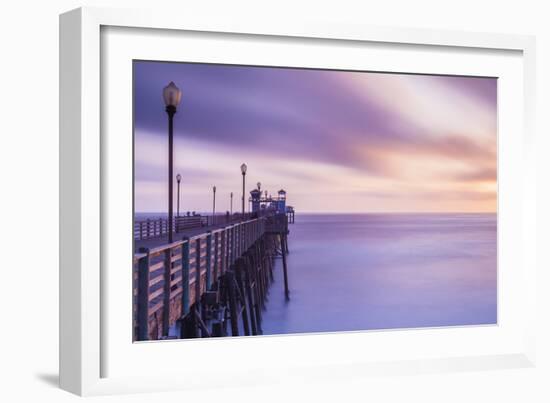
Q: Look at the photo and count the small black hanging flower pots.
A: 0